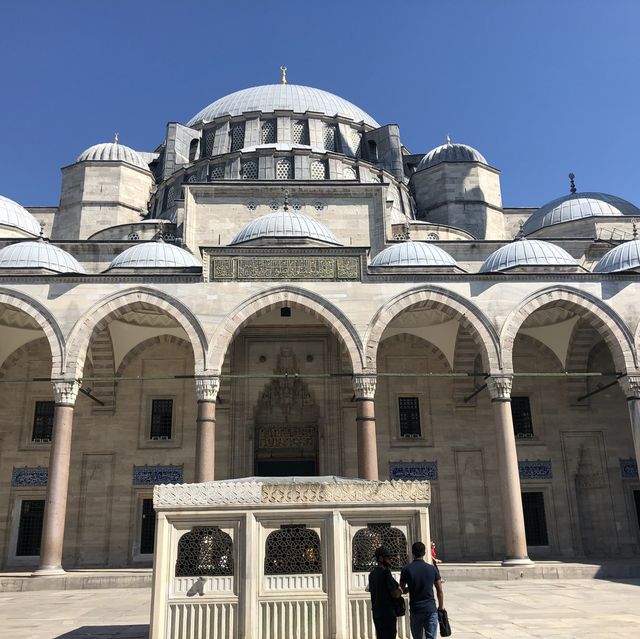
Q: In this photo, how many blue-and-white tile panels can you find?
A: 5